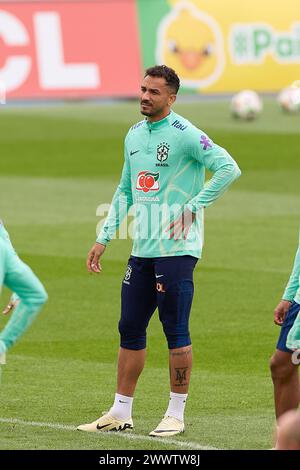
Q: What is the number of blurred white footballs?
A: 2